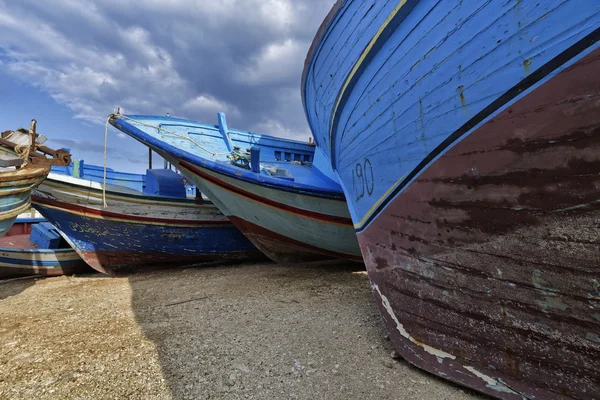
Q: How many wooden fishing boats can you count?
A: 5